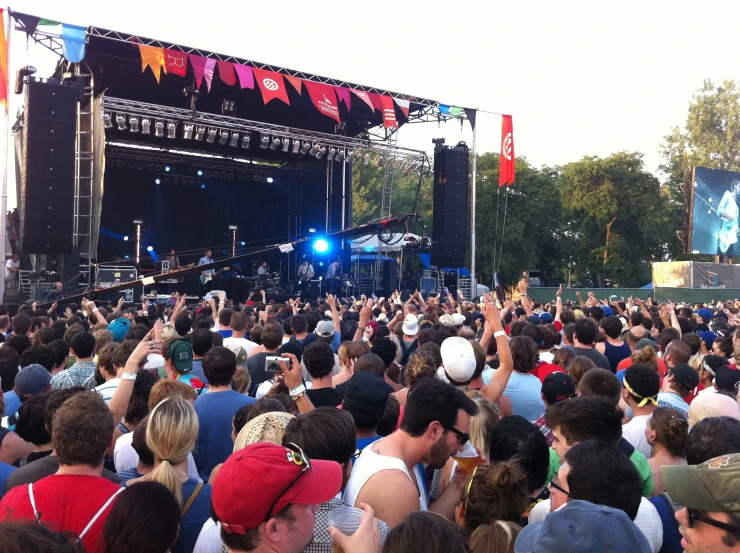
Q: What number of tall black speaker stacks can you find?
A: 2